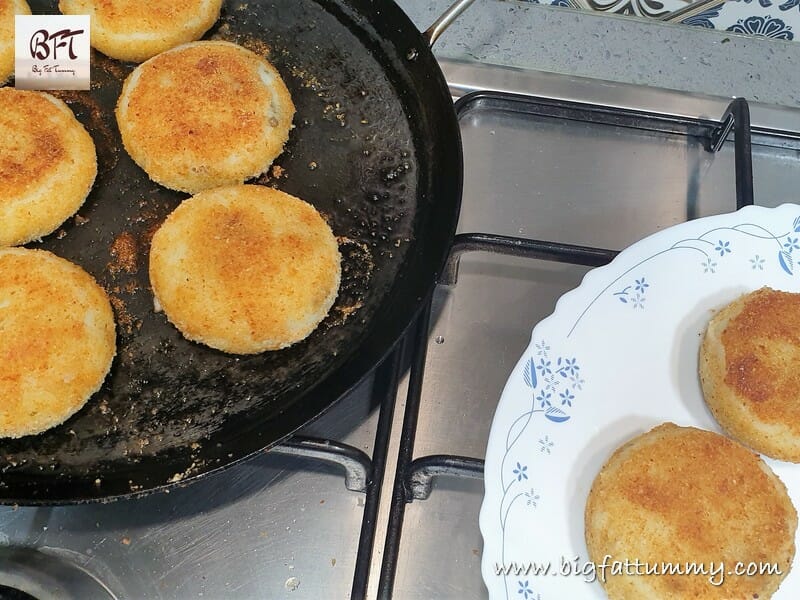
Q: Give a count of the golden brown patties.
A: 8